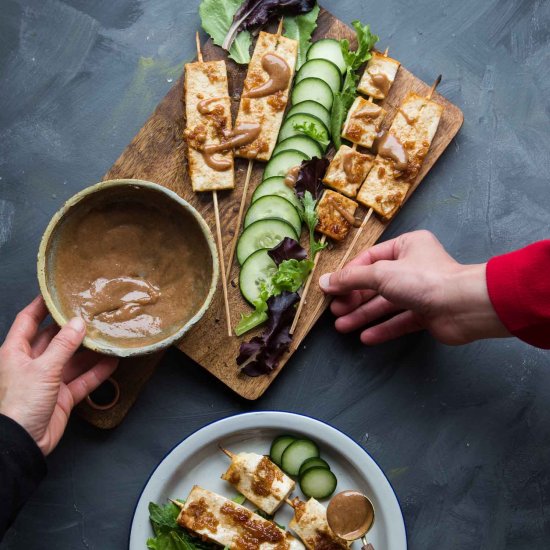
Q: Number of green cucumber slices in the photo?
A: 15